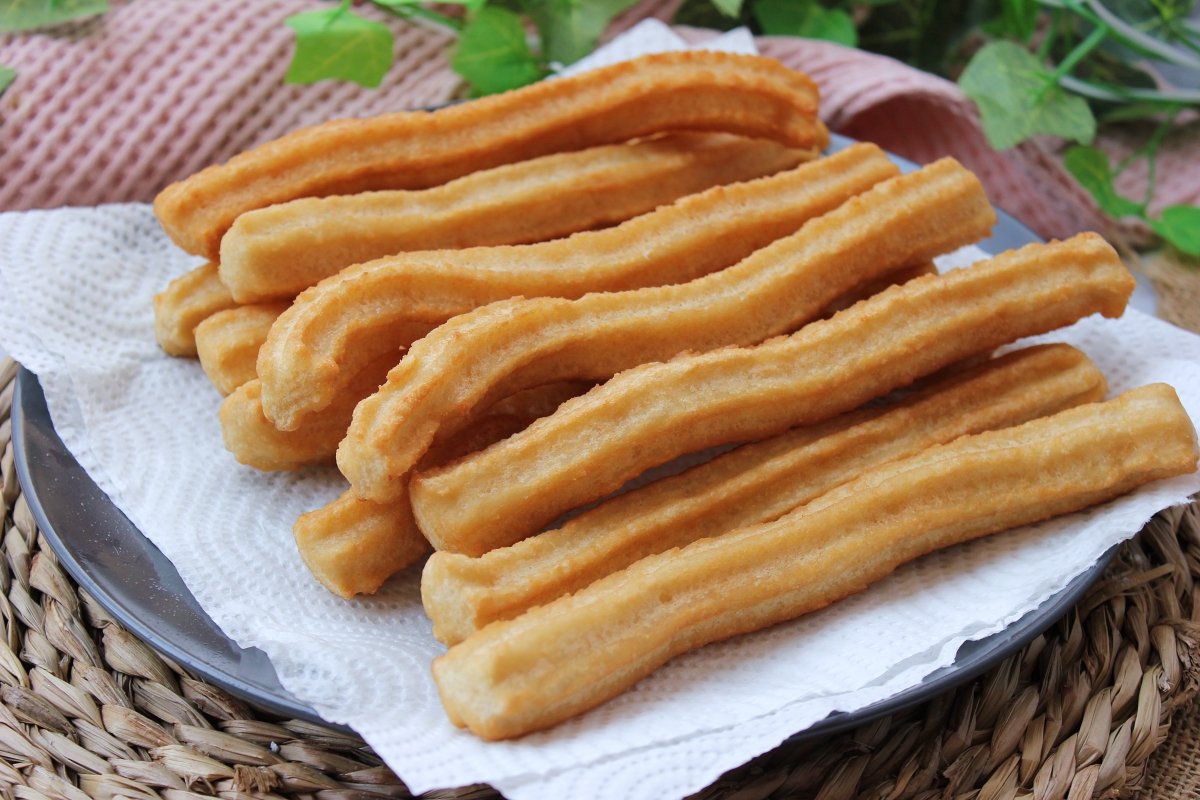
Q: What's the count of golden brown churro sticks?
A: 11